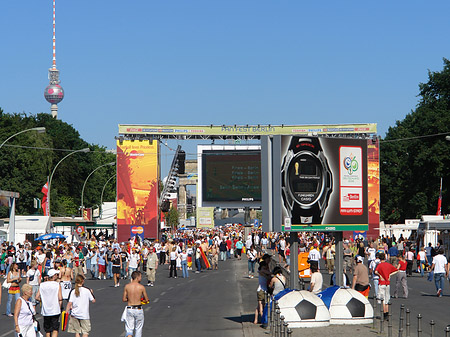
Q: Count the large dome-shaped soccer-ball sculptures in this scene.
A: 2